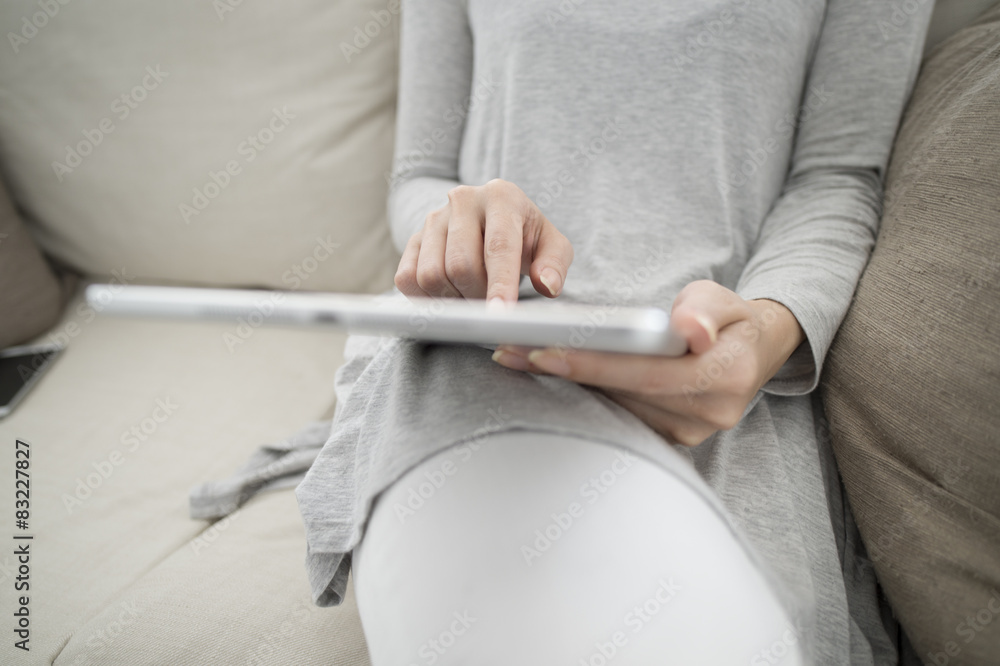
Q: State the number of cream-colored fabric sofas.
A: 1